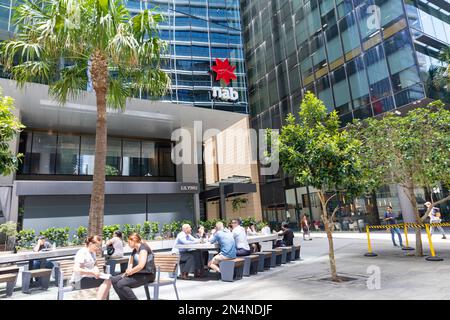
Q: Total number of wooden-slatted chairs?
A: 2